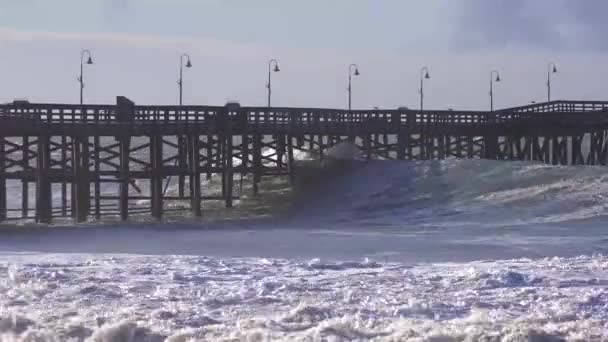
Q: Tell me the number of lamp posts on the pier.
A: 7